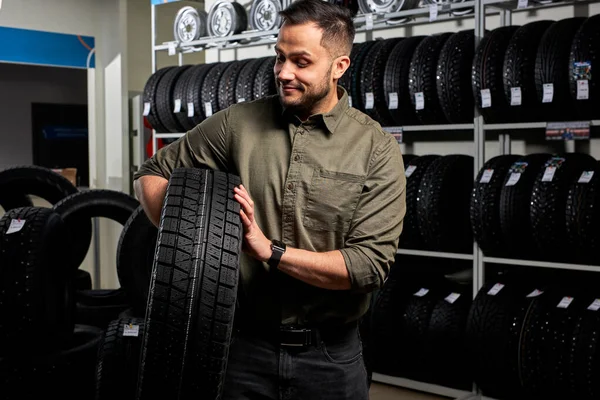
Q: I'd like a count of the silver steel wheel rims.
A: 5